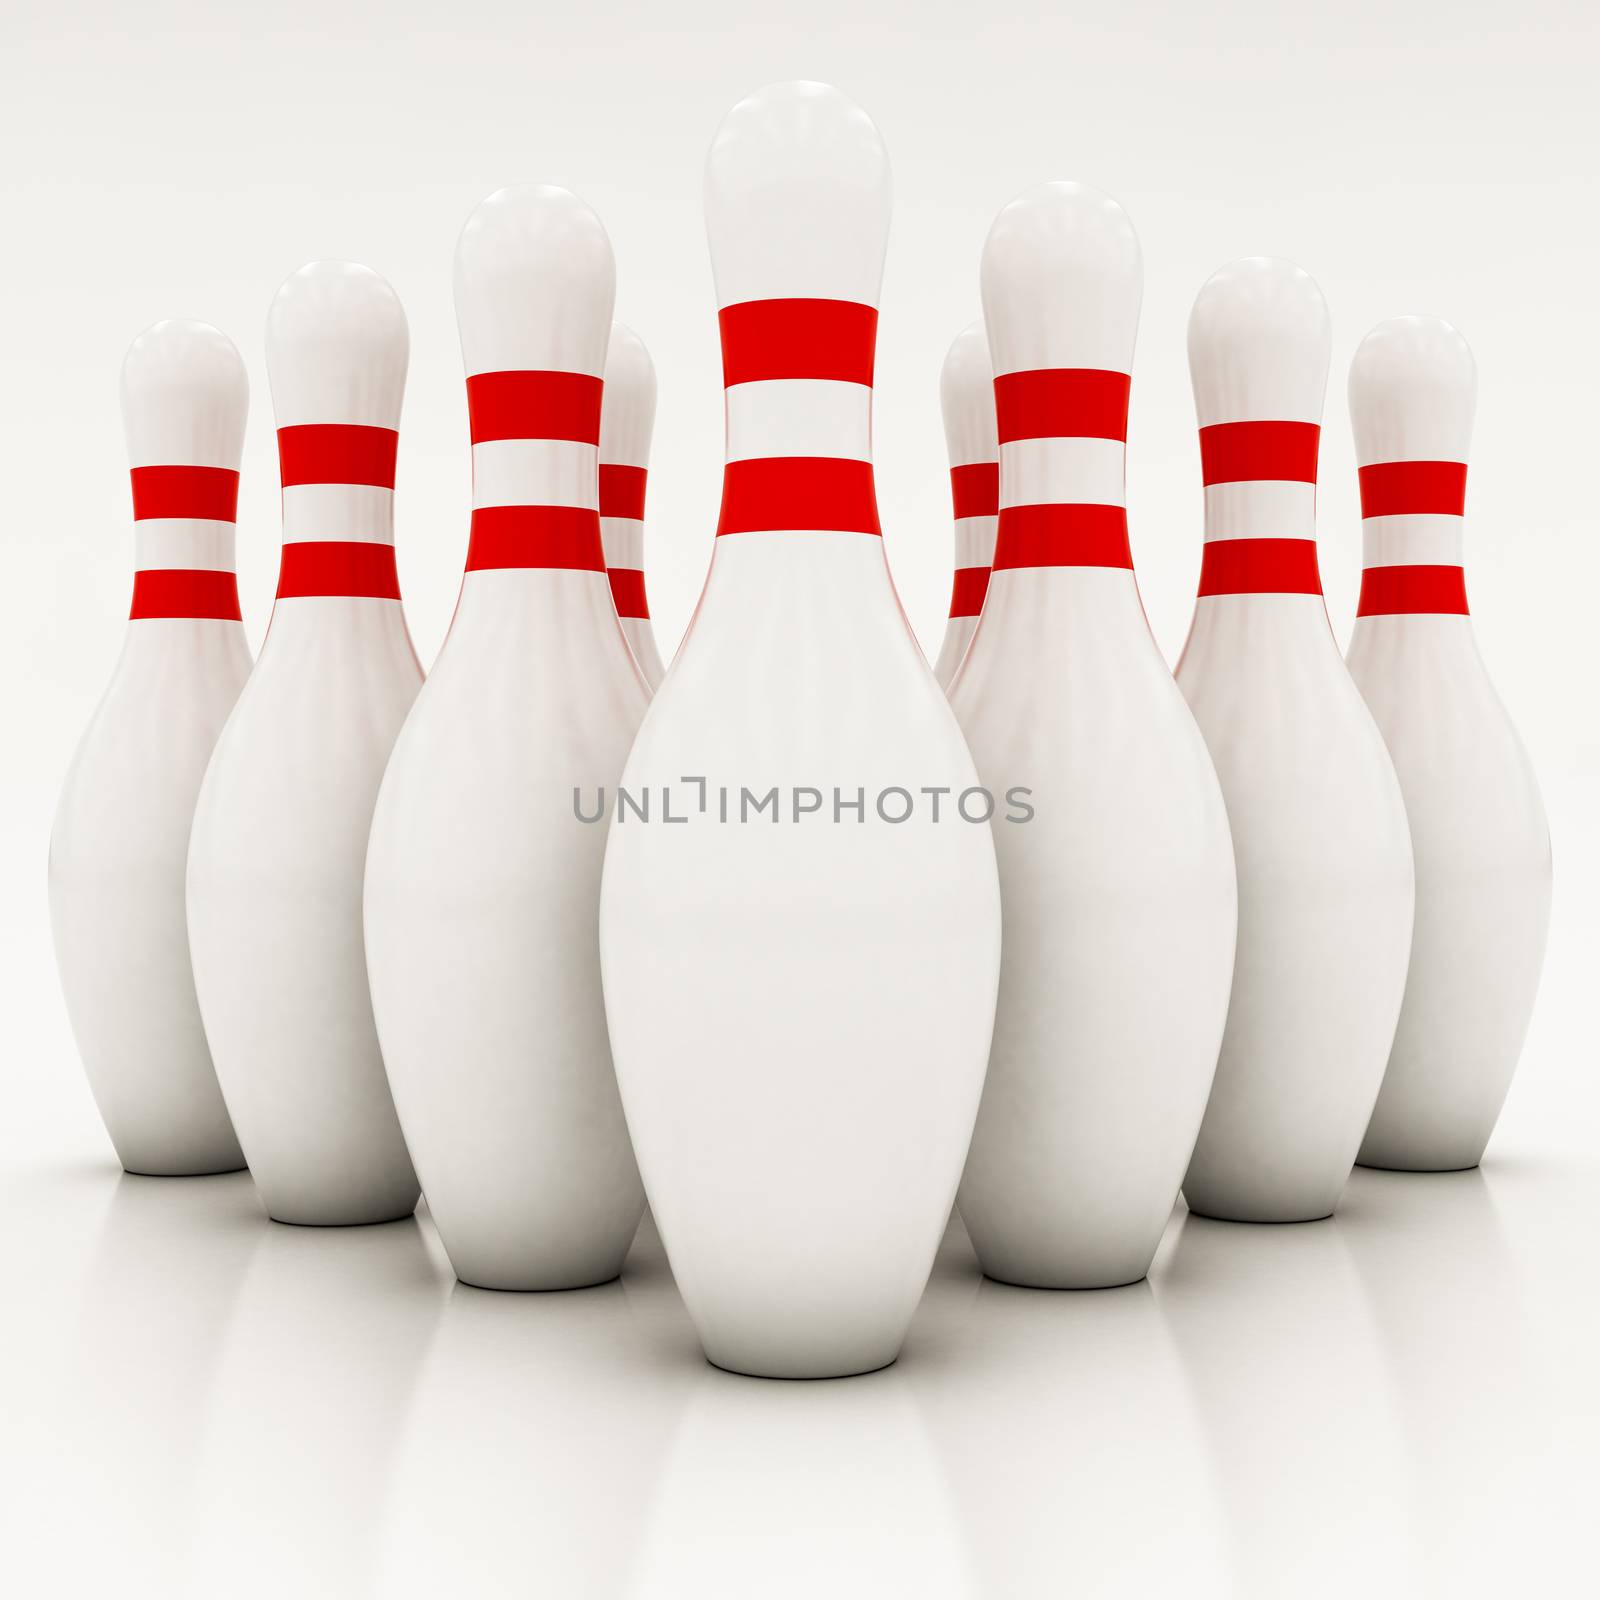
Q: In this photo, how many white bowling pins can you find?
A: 9